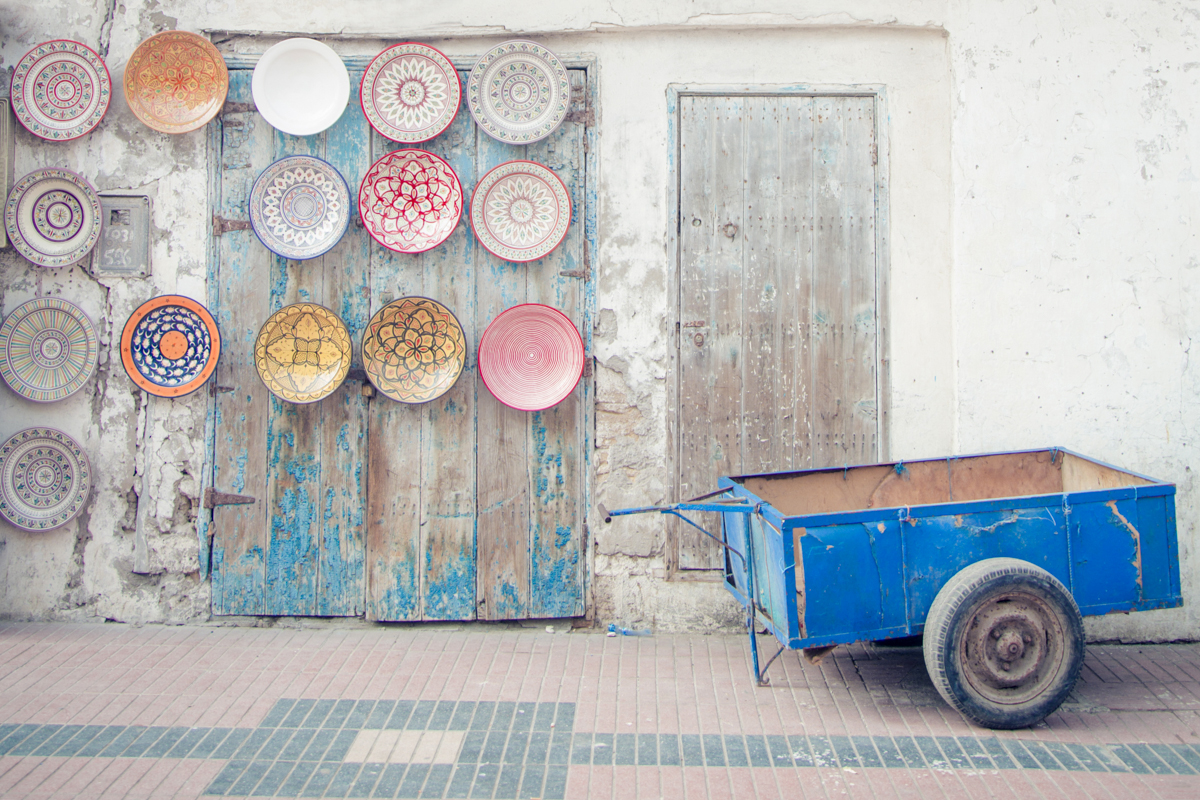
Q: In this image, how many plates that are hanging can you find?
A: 15